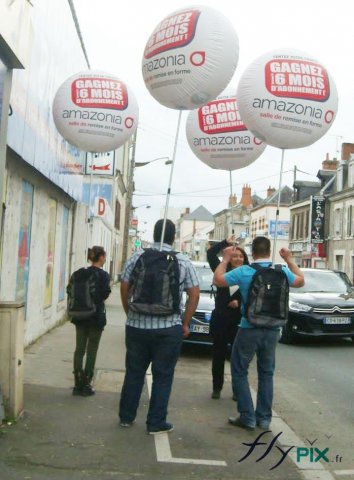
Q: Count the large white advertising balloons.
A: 4